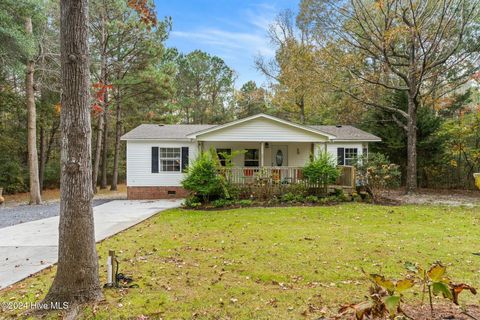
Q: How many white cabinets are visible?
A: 0